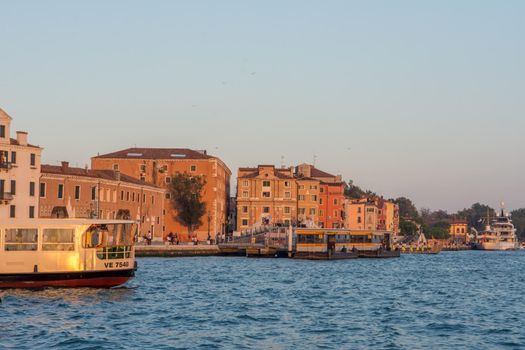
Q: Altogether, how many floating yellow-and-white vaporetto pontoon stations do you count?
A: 2